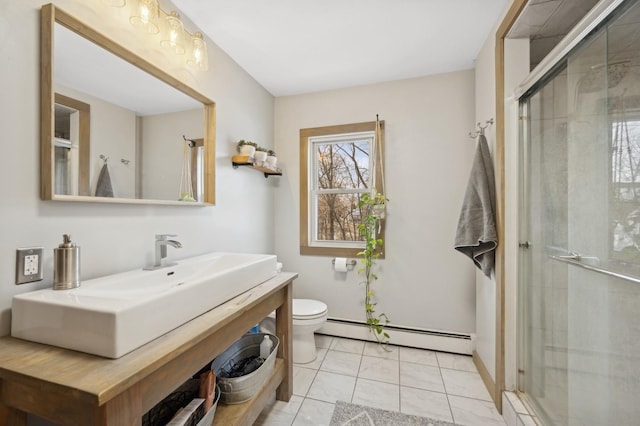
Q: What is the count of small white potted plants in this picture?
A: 3